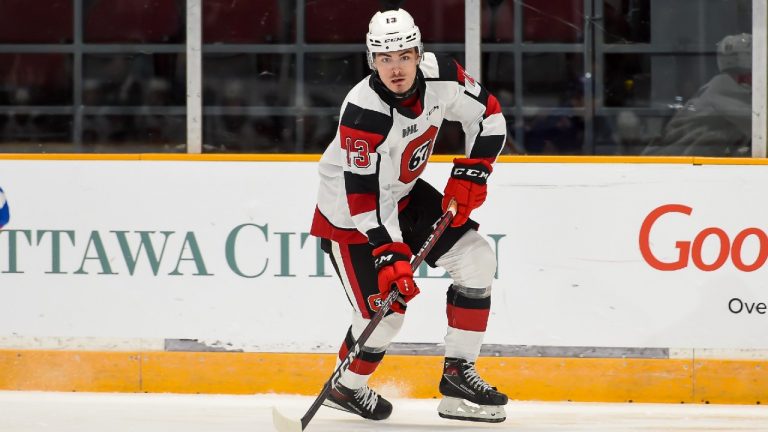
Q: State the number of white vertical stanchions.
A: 3